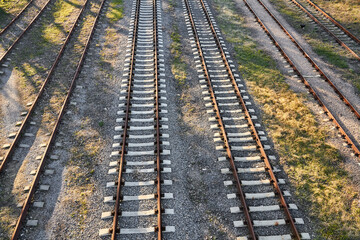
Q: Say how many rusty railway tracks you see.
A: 6